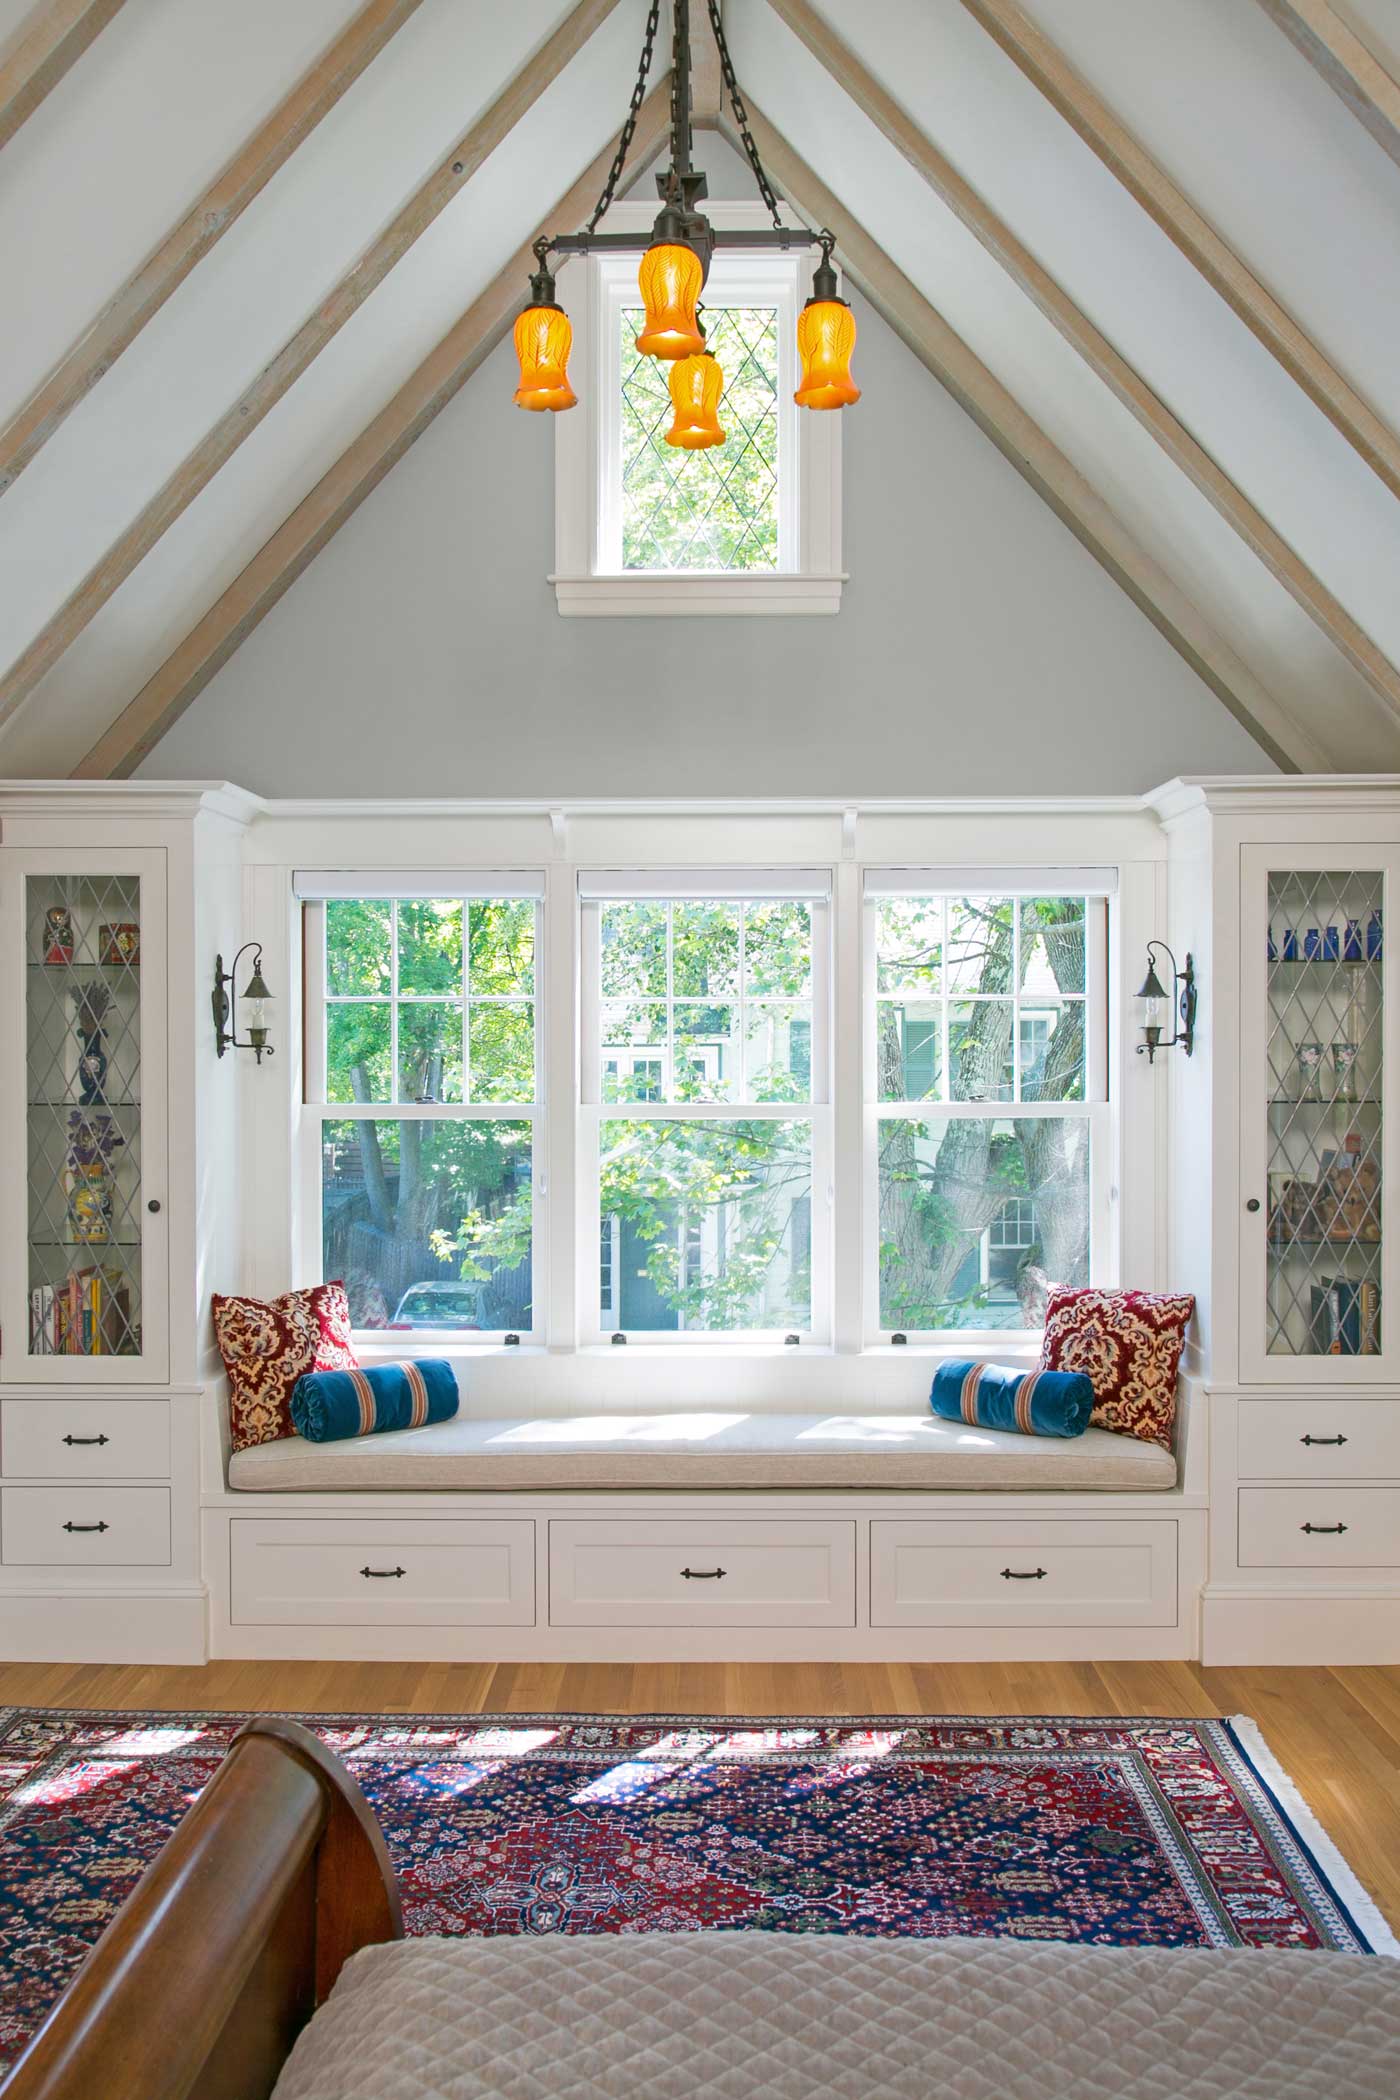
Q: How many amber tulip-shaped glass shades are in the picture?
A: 4